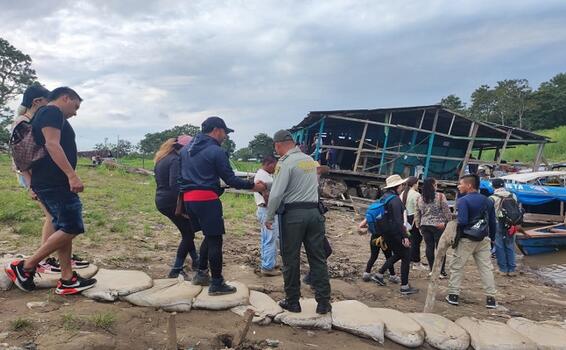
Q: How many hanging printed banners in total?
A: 0